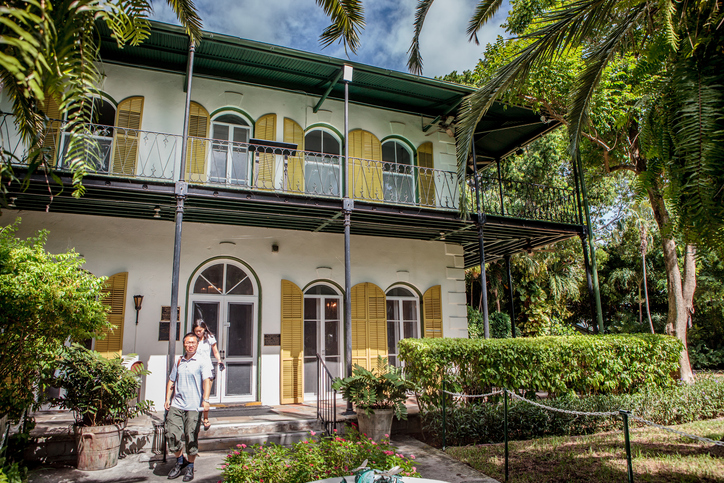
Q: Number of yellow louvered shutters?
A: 13